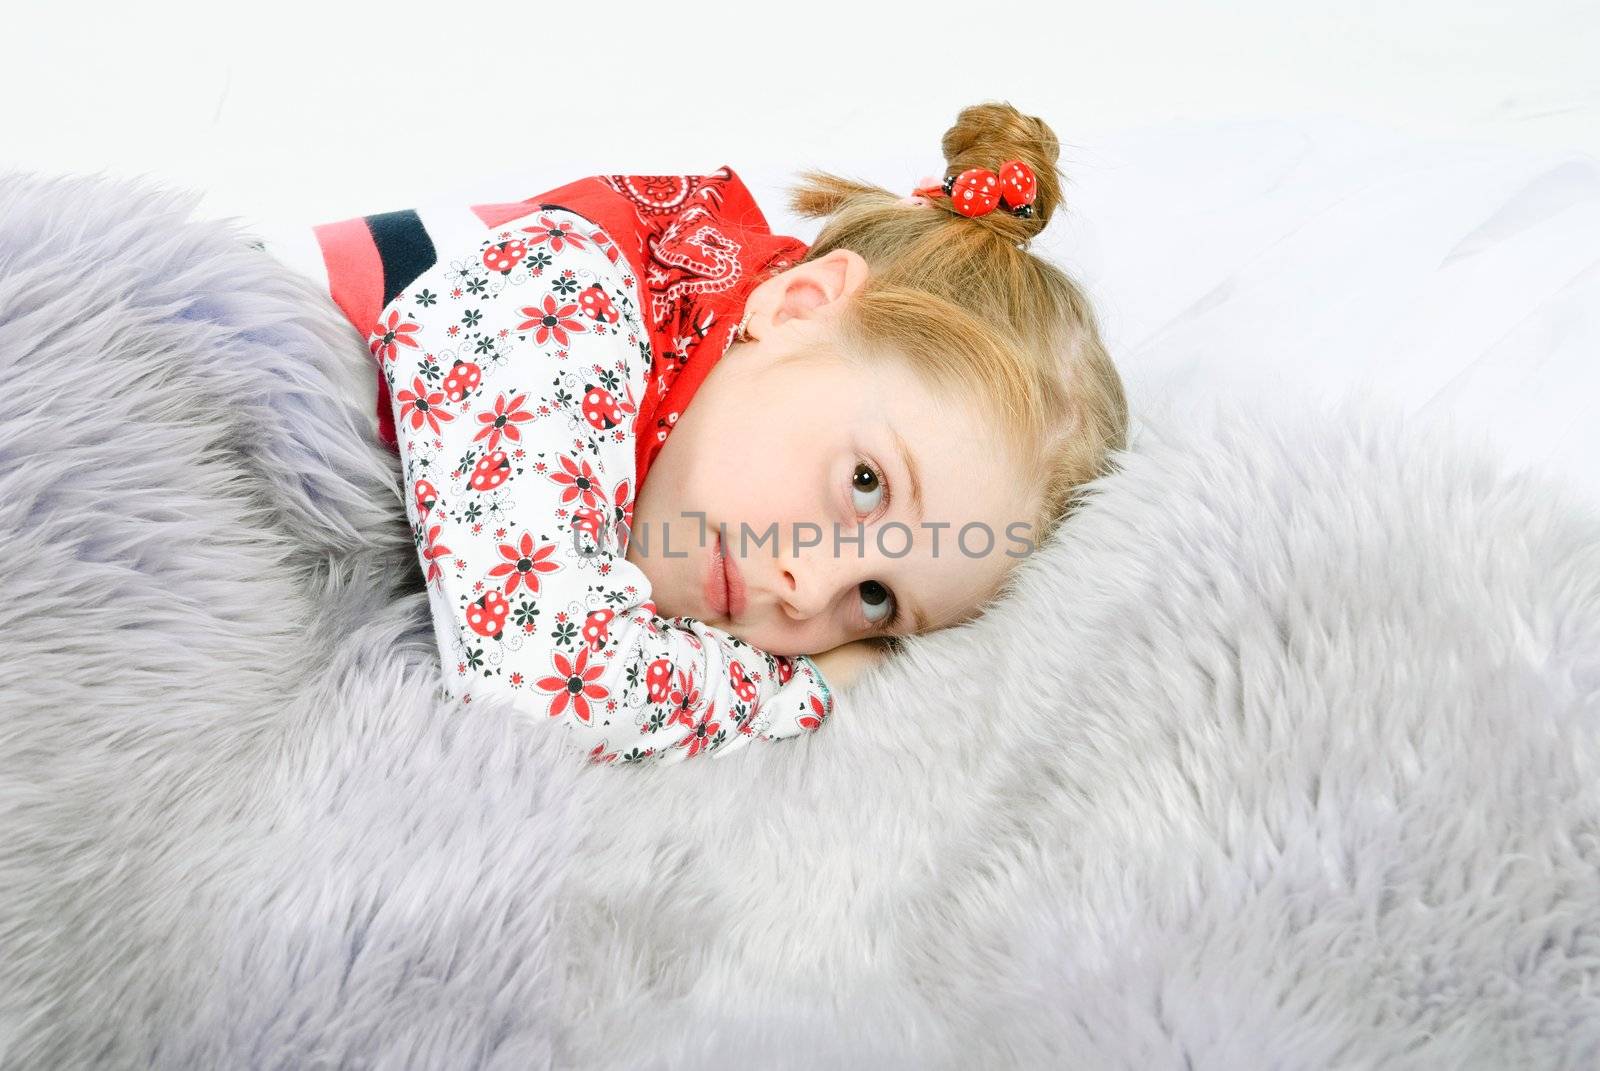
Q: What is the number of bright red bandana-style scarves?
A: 1